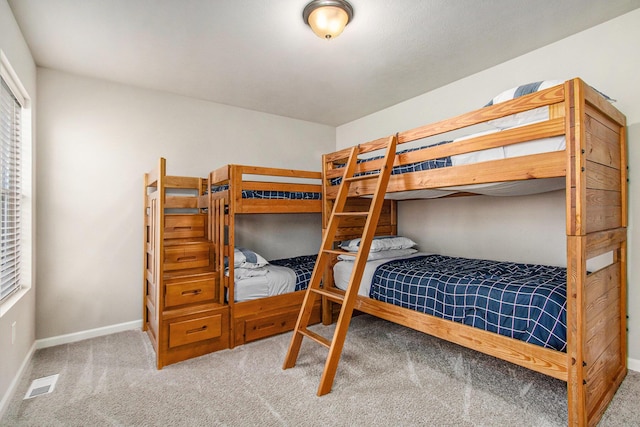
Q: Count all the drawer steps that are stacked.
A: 4